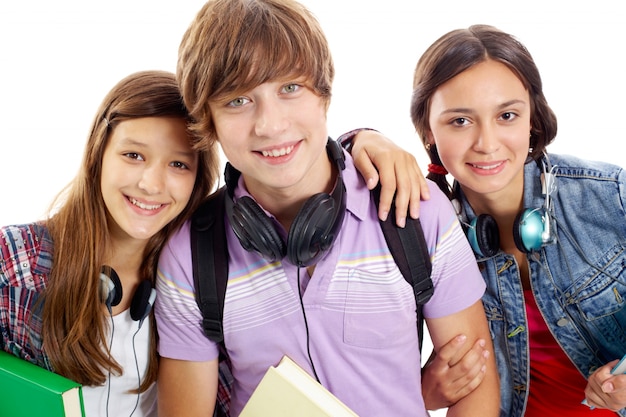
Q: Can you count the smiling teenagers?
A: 3